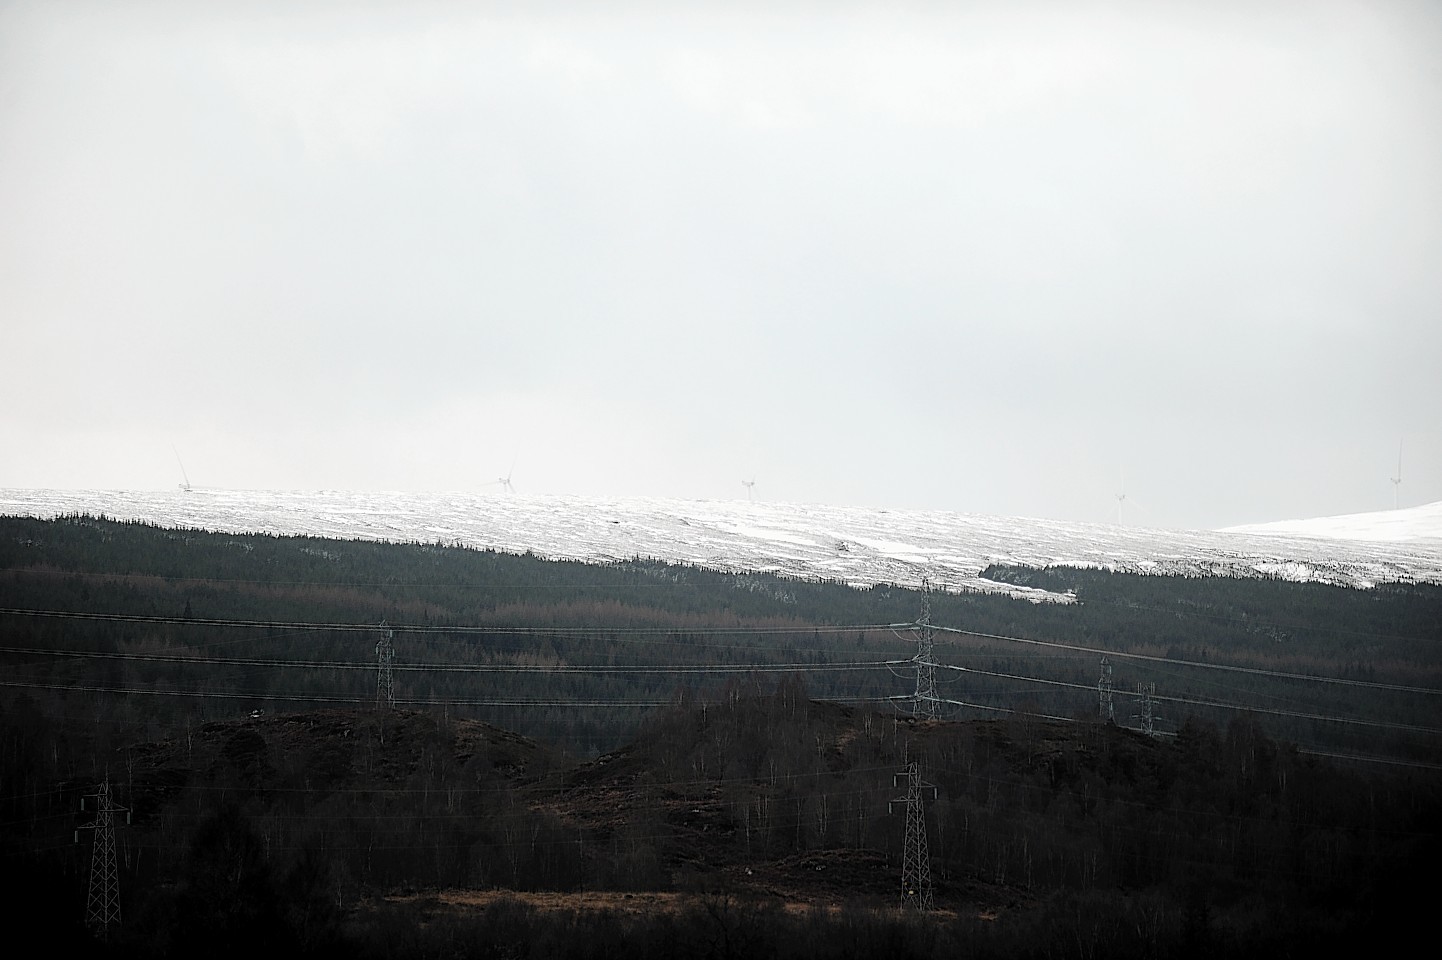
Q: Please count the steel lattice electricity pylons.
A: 6